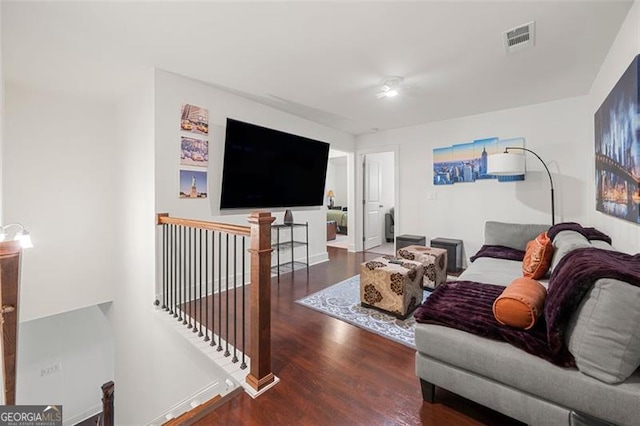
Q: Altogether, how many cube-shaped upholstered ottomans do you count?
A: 2